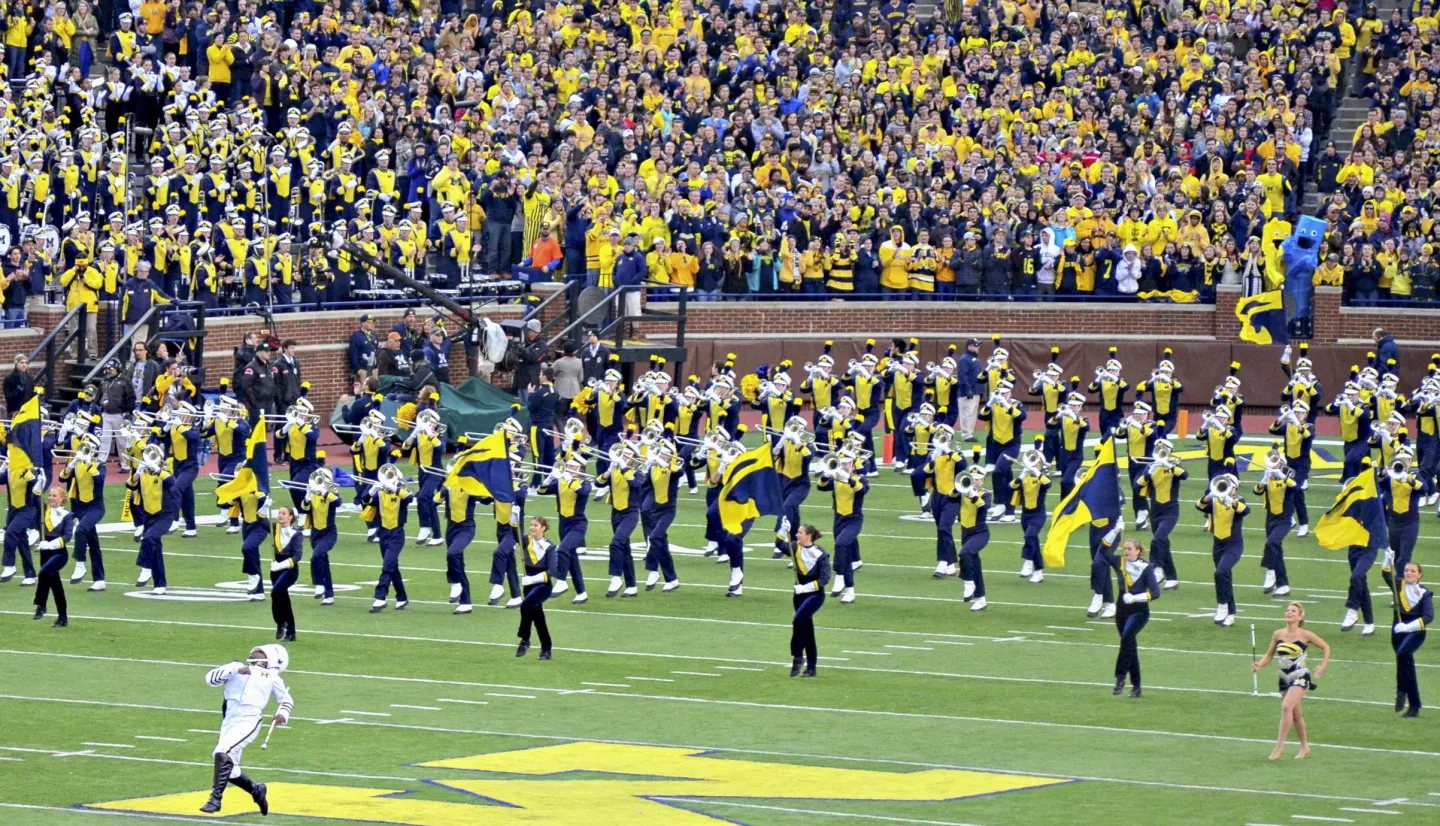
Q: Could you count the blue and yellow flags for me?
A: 7